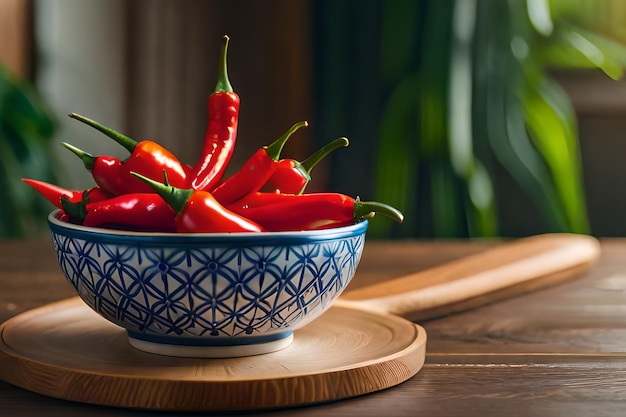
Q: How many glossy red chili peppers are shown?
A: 9